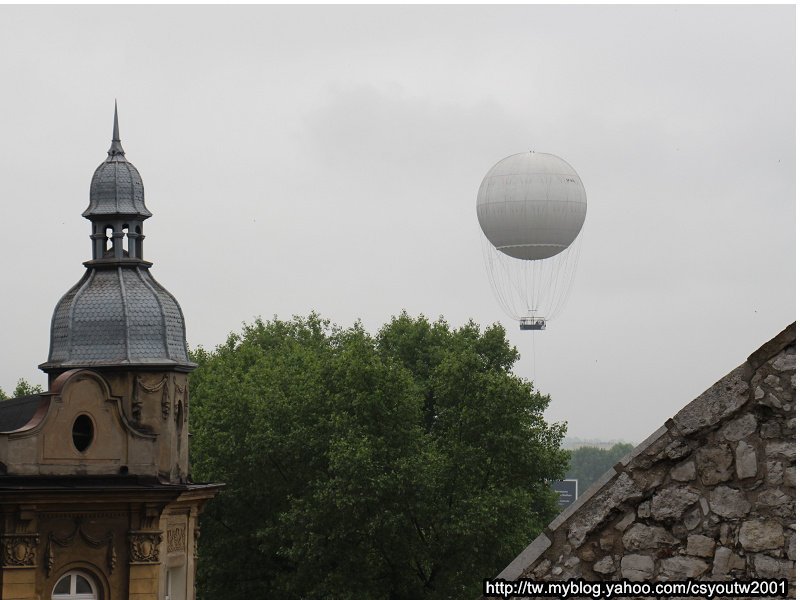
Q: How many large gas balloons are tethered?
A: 1